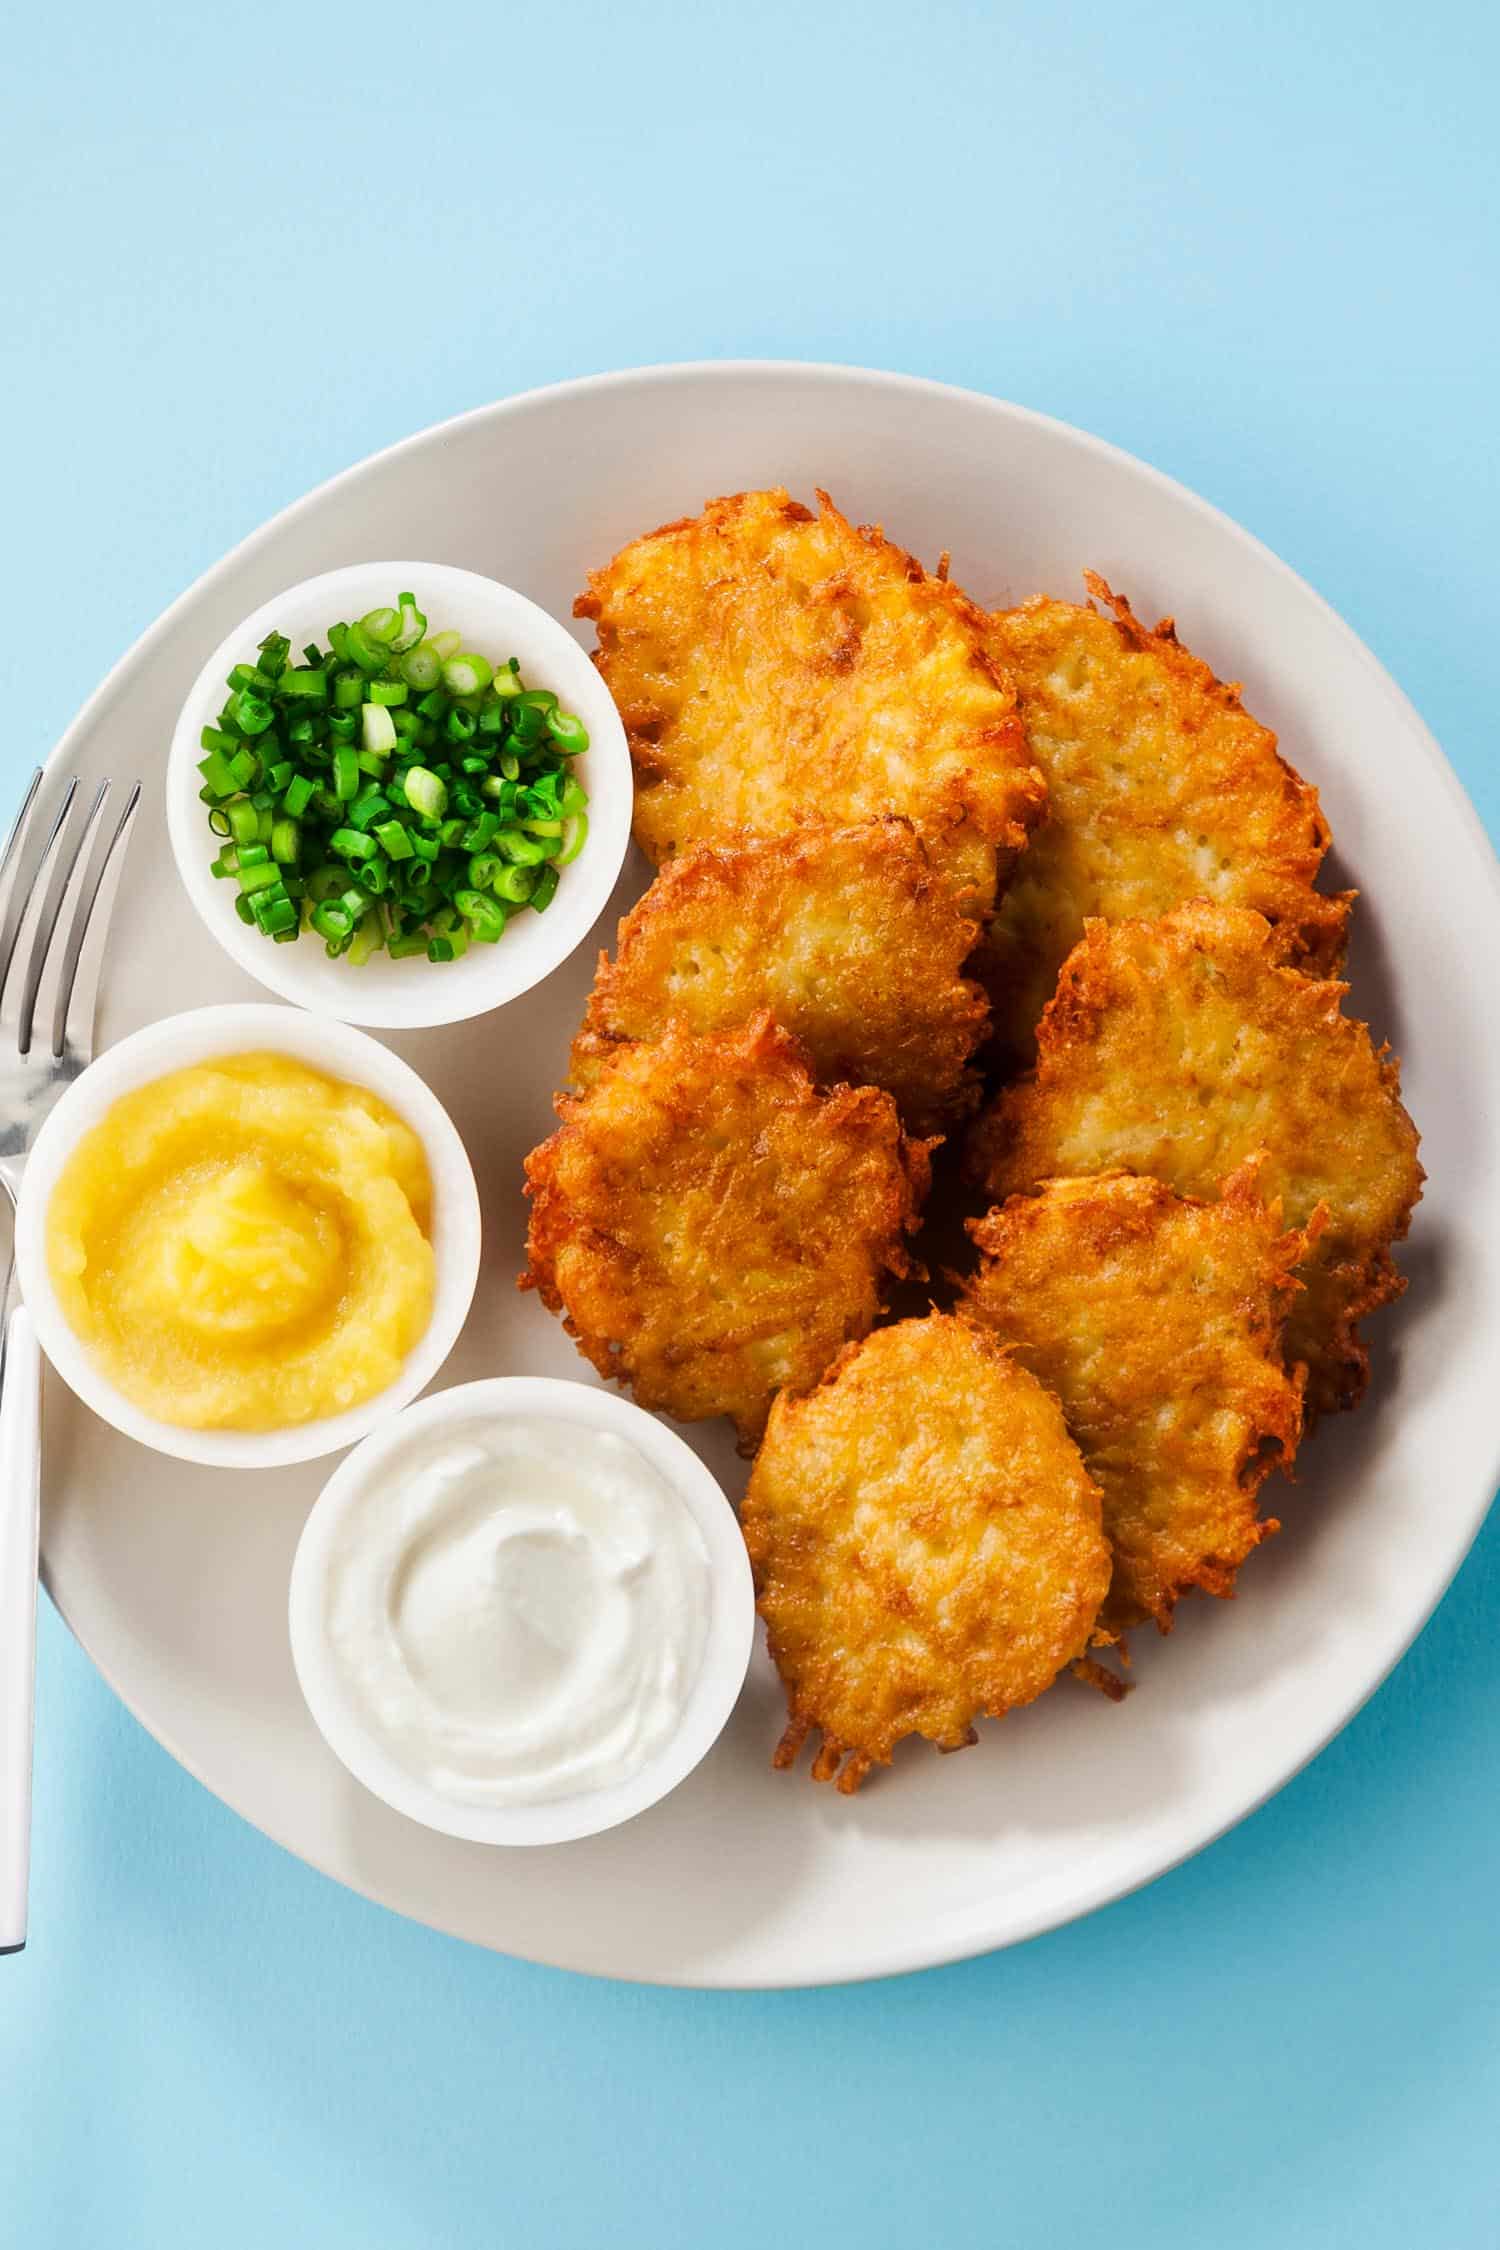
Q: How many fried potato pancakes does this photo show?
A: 7